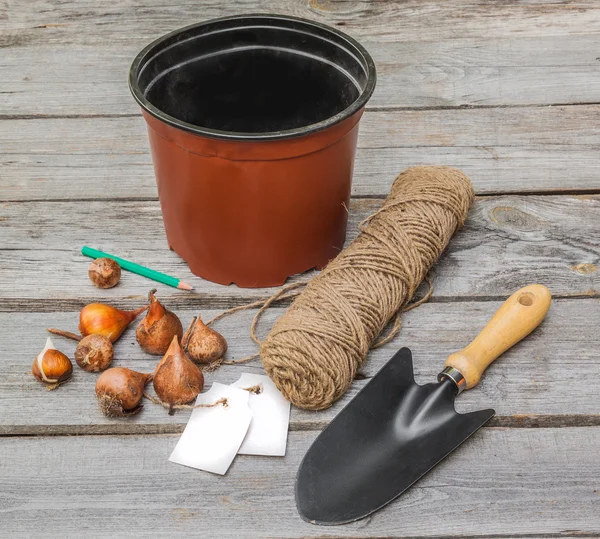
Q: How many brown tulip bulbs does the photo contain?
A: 8